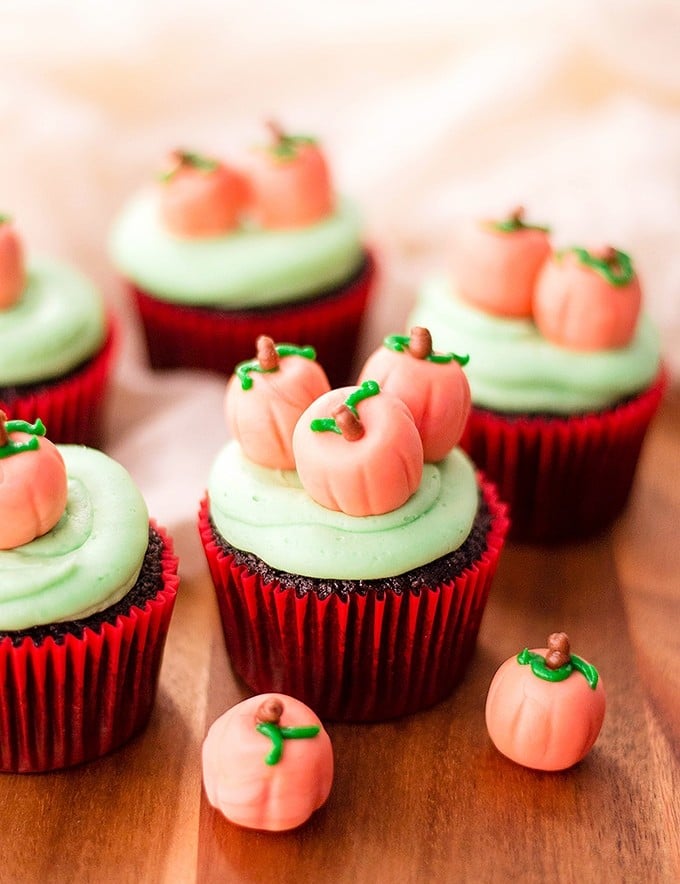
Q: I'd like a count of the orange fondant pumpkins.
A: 11